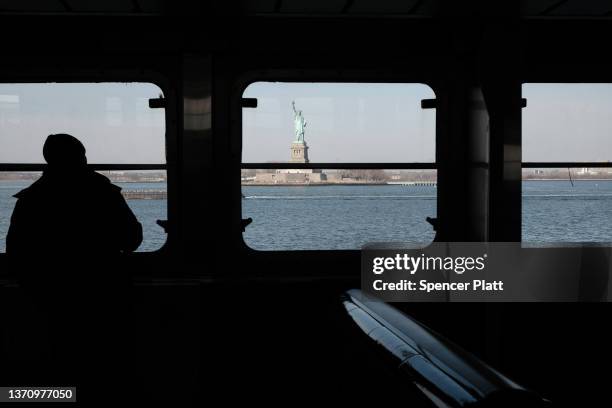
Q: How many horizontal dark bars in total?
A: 3